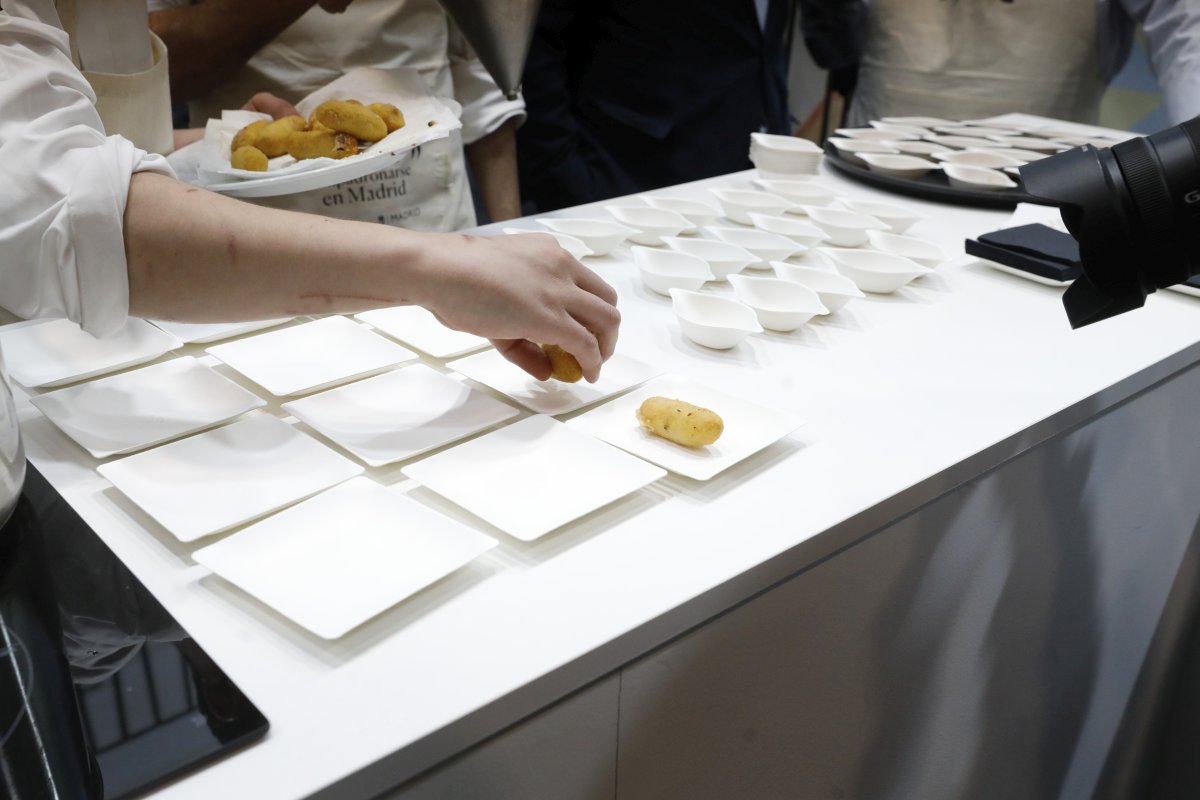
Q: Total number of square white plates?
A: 11